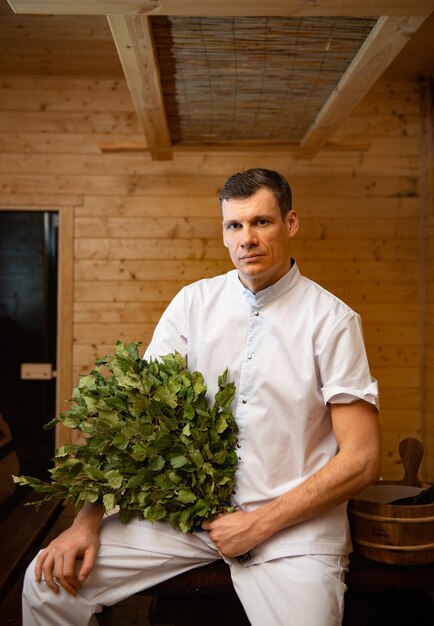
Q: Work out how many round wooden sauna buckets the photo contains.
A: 1